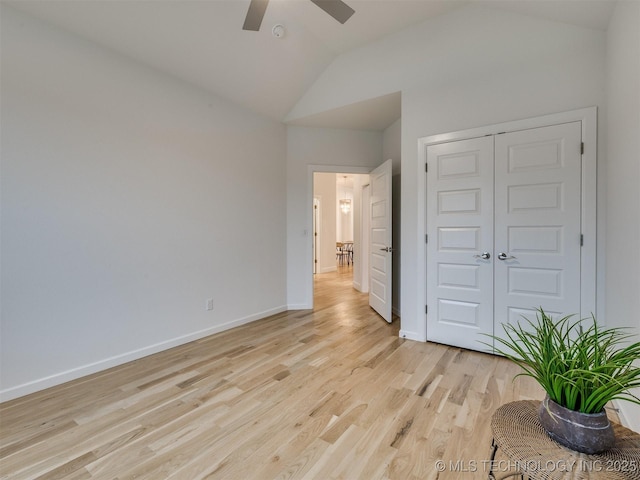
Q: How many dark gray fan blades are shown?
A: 2